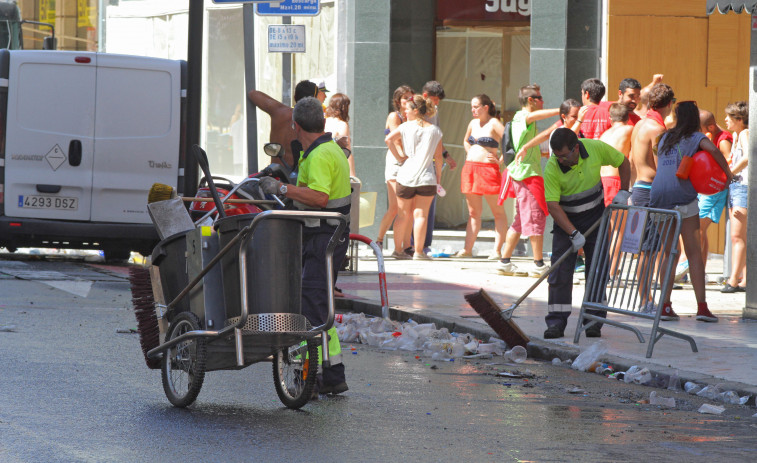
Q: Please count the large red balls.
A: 1